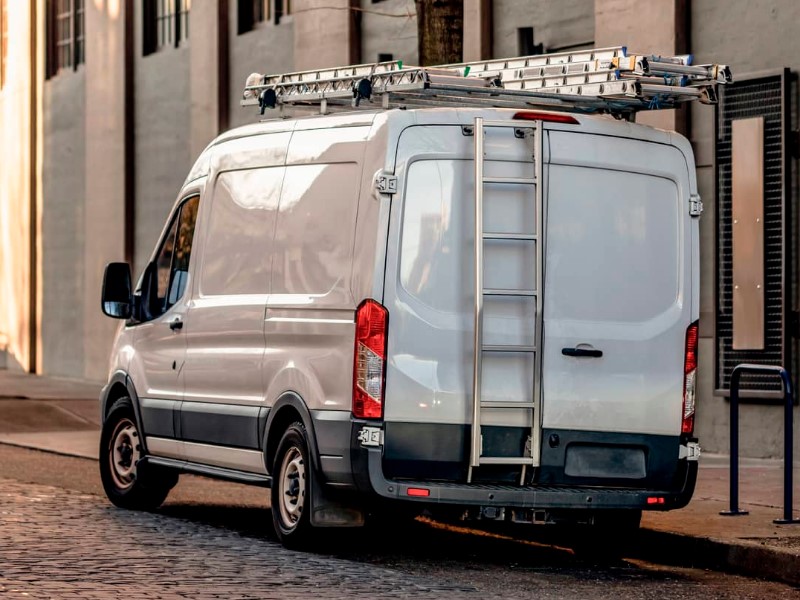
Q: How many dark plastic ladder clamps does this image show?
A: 2